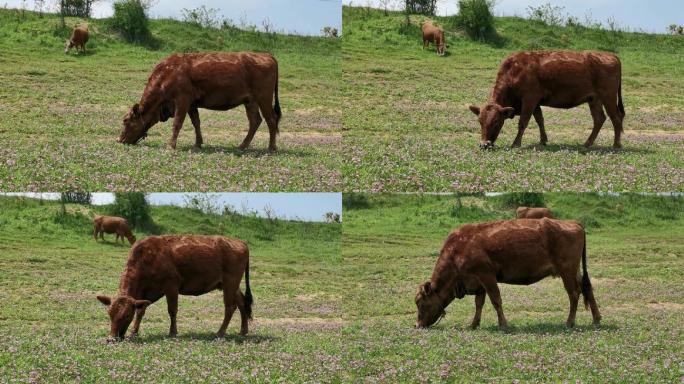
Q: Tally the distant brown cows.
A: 4